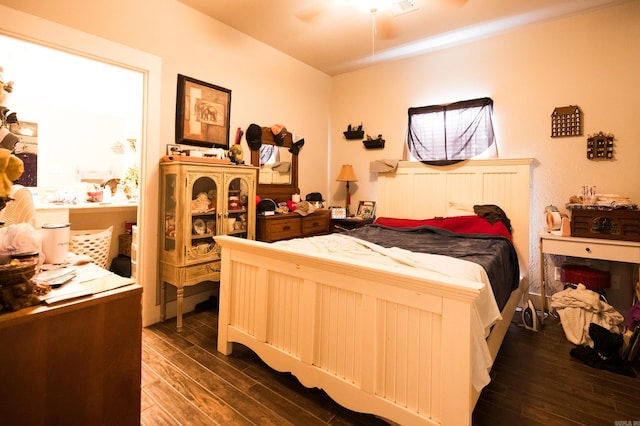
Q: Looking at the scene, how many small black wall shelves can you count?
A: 2